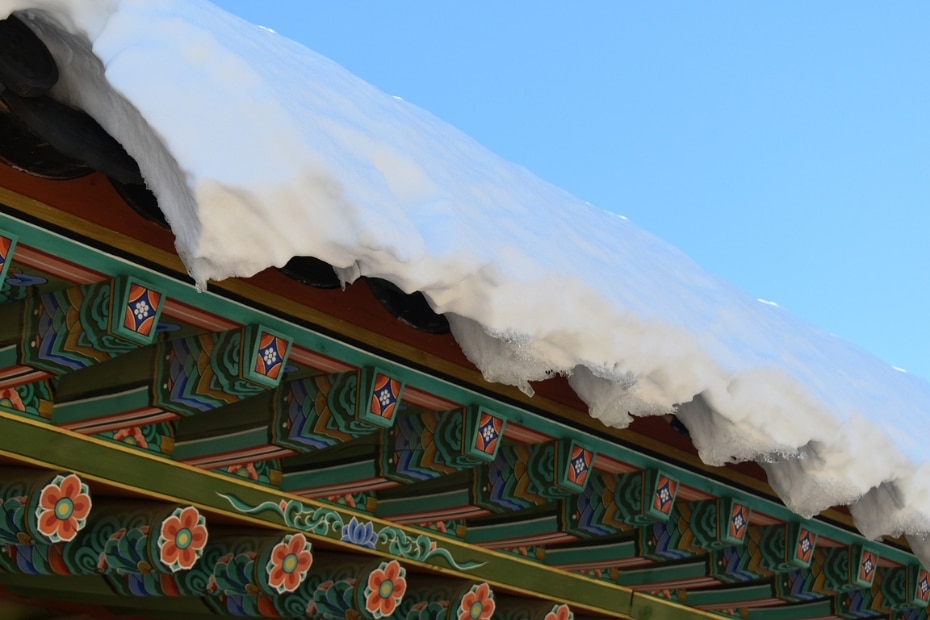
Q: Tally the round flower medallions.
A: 6